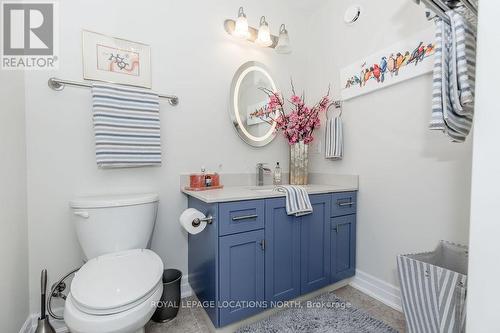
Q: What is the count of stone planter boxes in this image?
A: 0